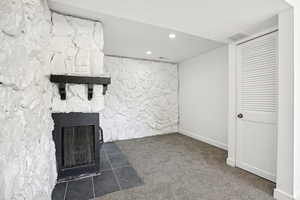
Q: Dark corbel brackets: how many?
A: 3